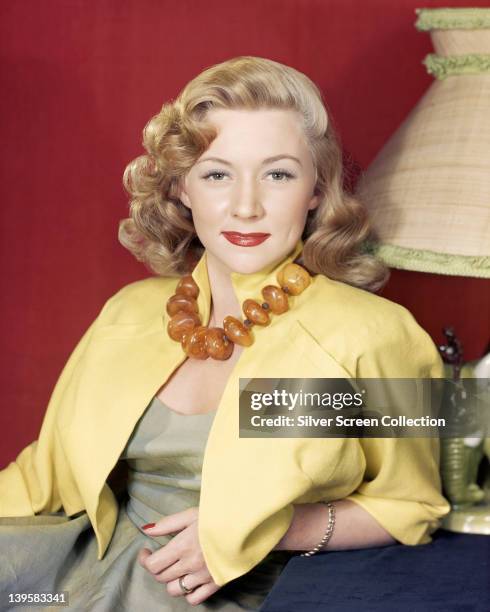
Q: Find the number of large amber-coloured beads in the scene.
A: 9